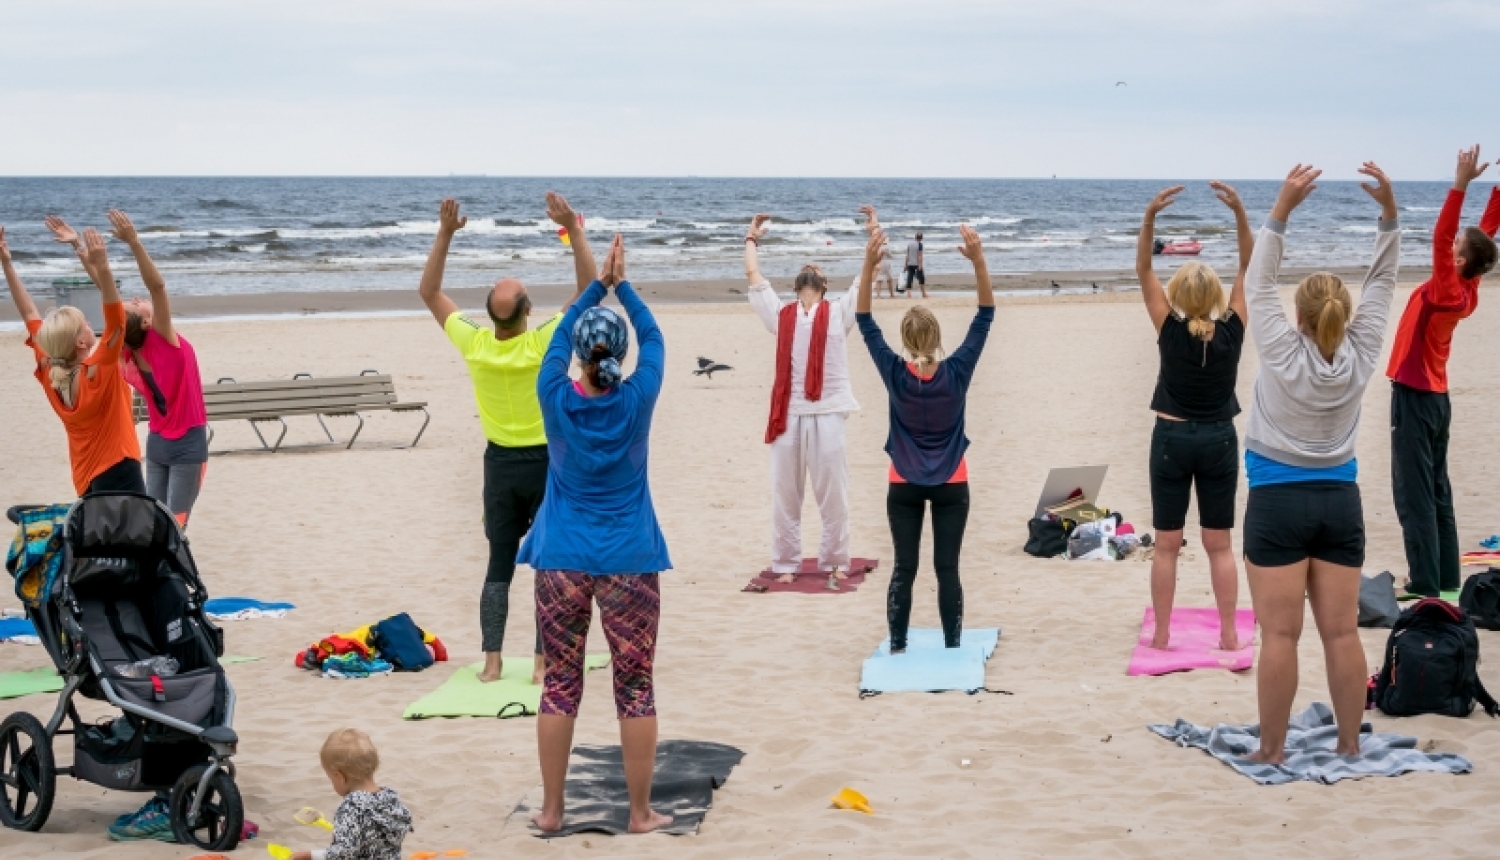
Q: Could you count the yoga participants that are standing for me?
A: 9